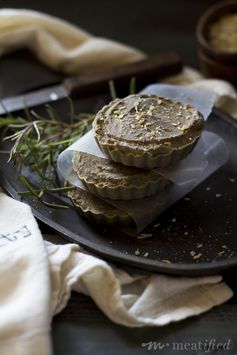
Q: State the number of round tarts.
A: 3